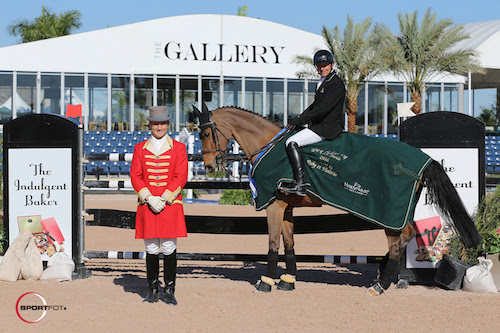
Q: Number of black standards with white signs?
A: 2